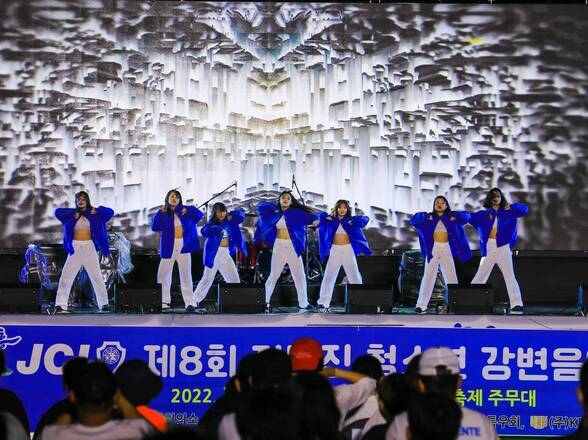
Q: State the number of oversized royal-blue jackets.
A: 7